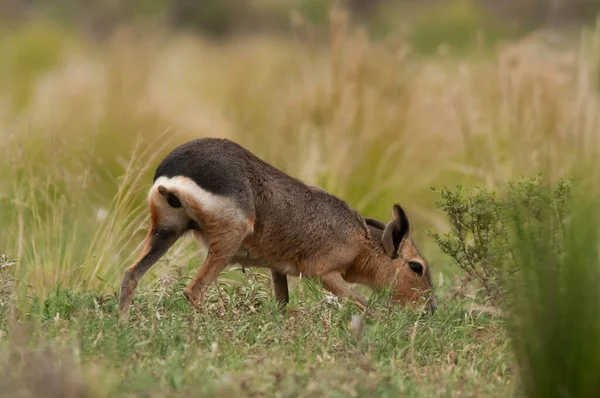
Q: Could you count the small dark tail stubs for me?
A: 1